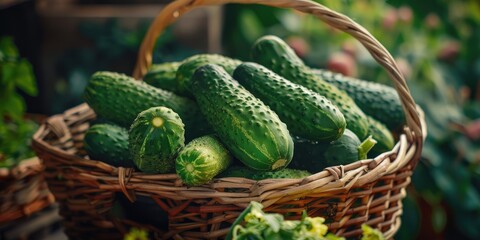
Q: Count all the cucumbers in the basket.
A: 13